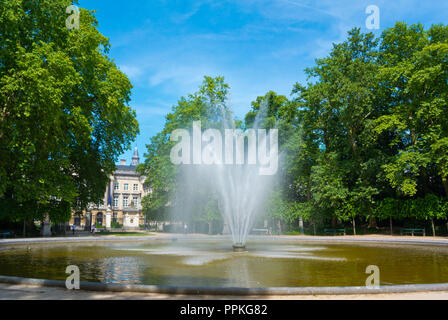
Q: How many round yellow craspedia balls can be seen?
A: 0